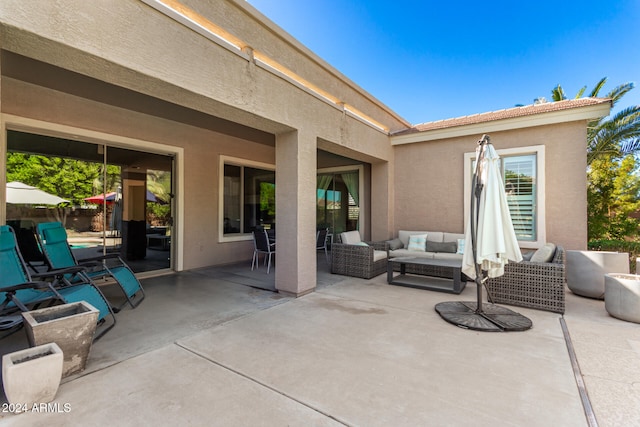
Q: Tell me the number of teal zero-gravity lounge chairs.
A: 2